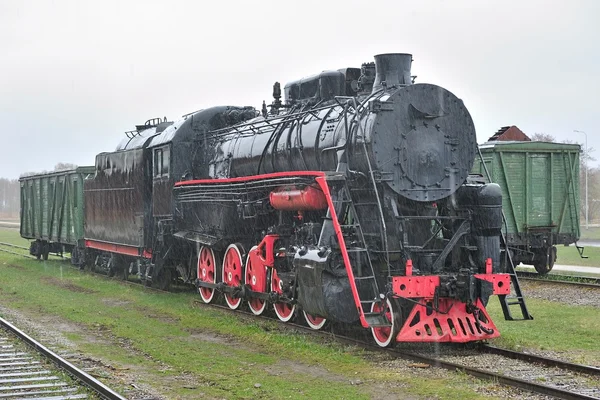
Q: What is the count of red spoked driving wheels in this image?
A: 5